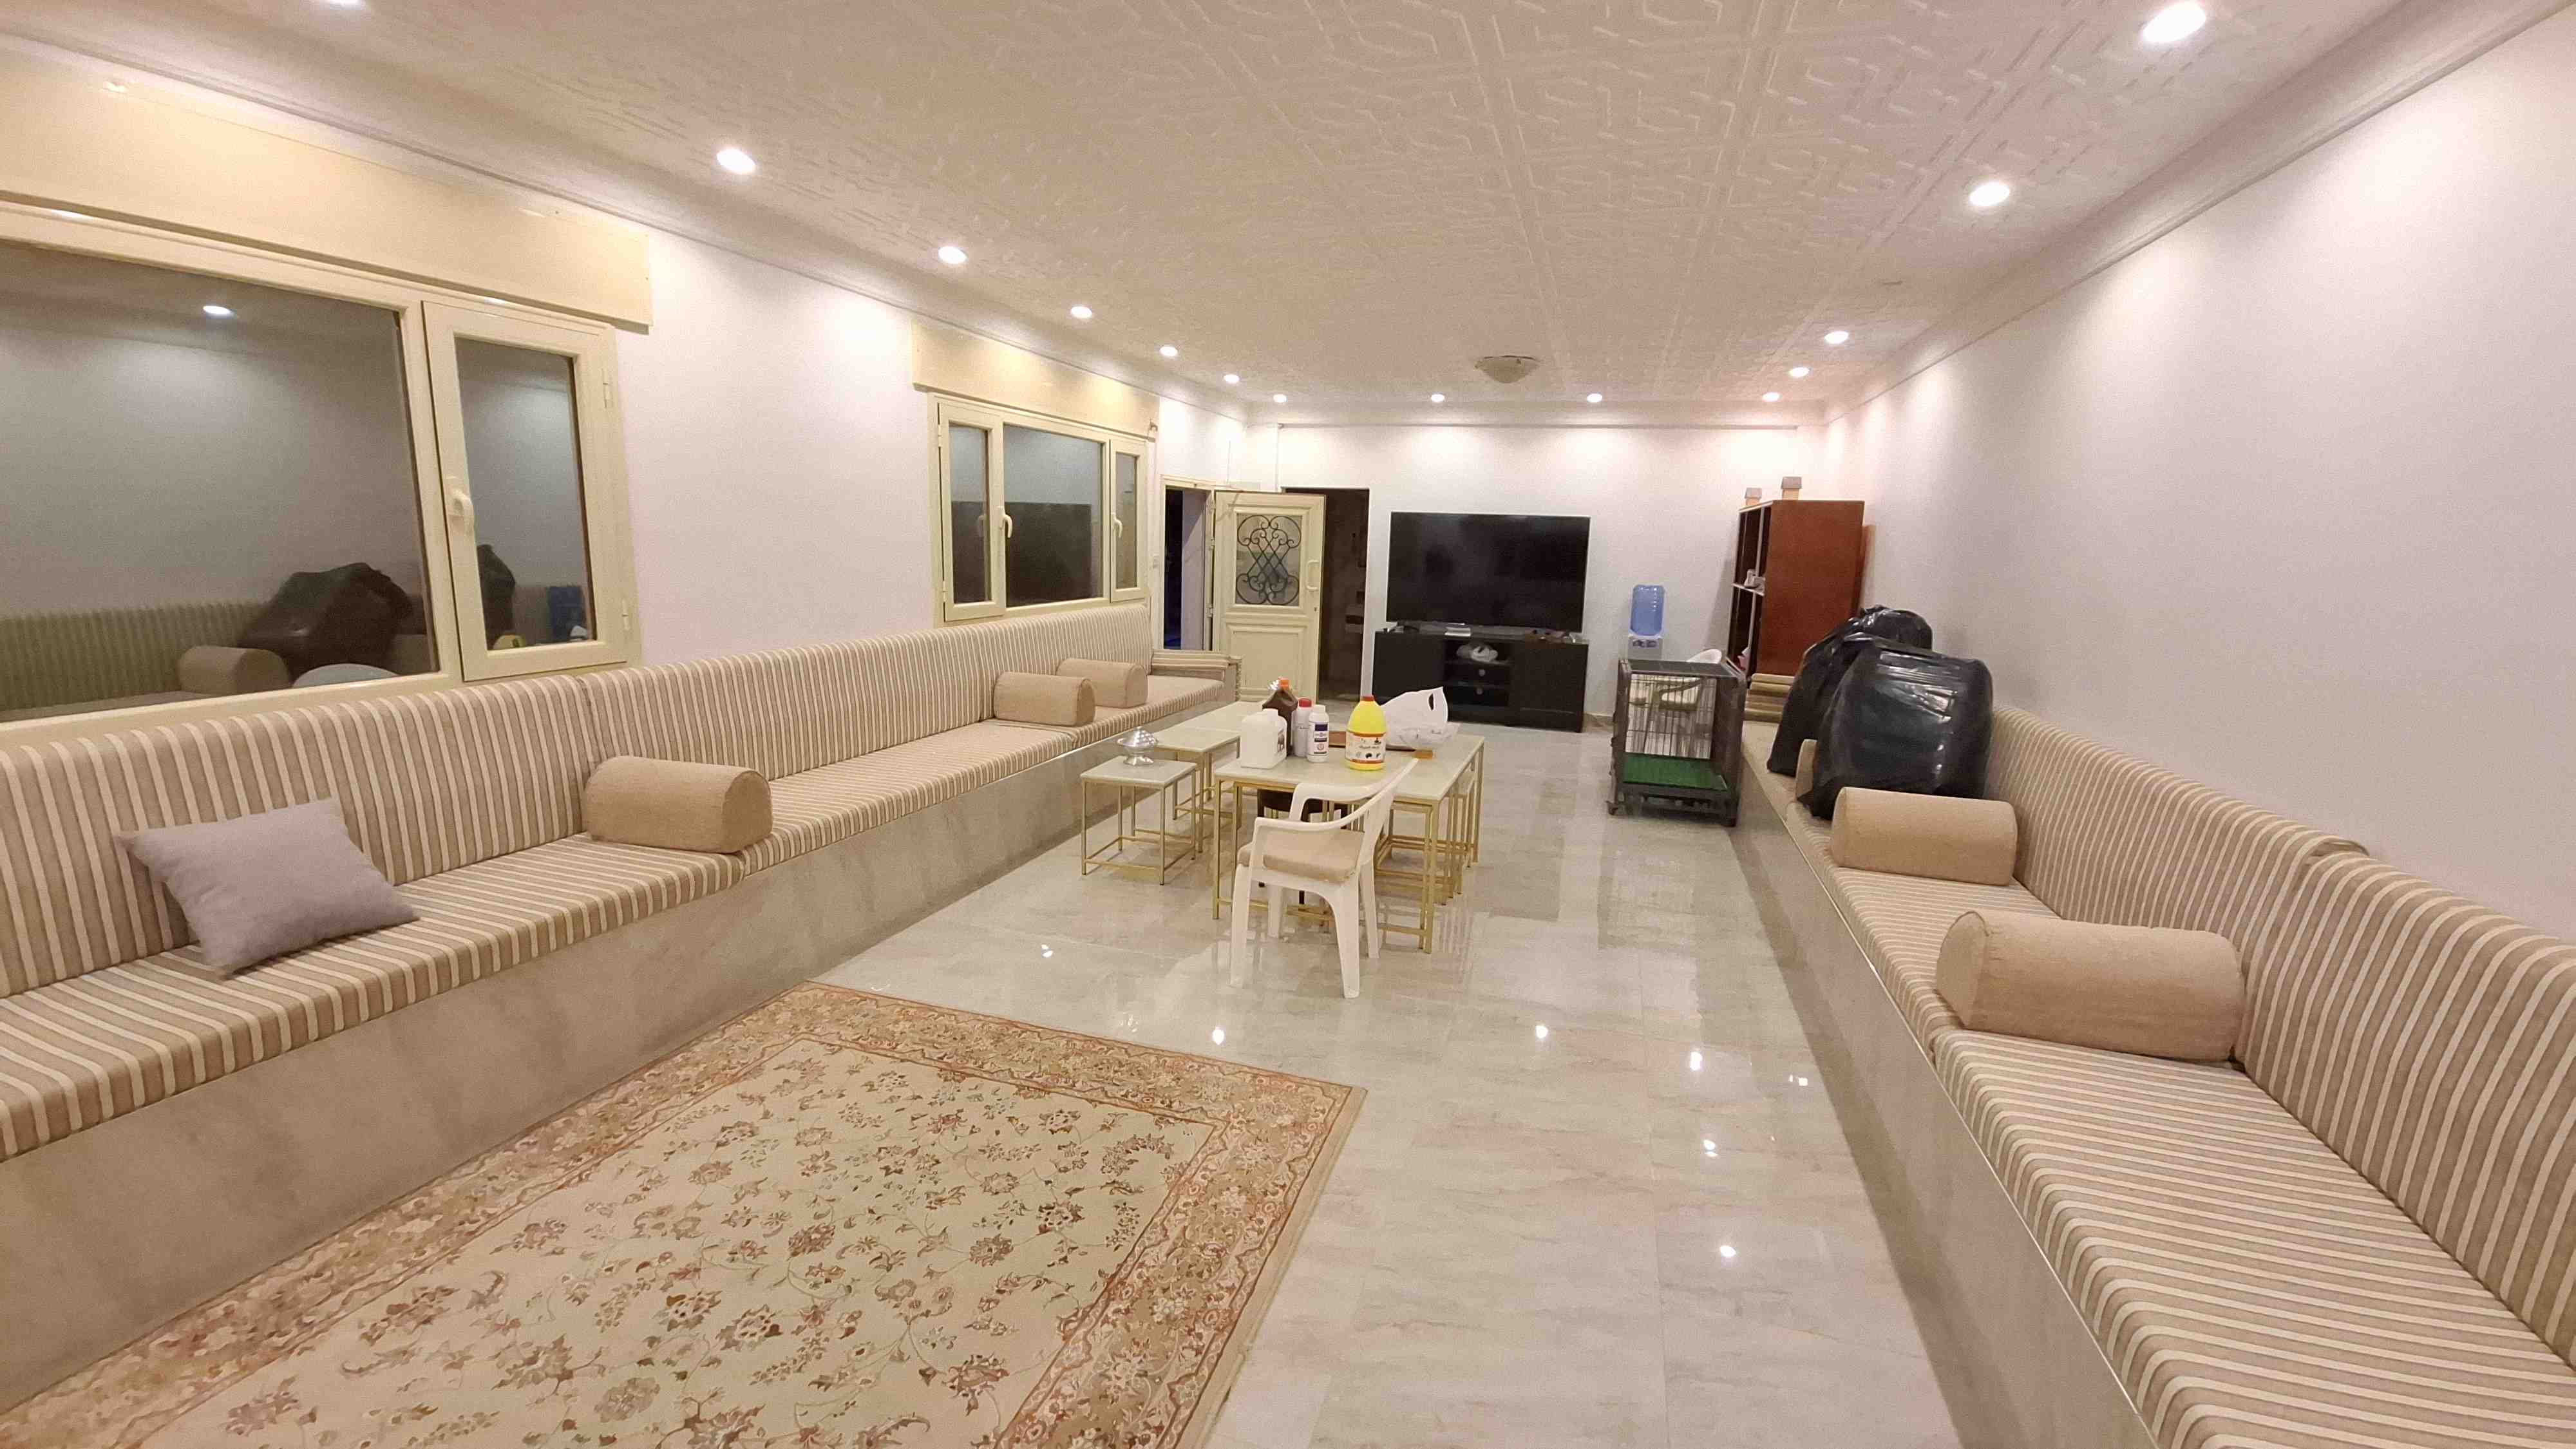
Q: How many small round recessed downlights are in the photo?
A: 14